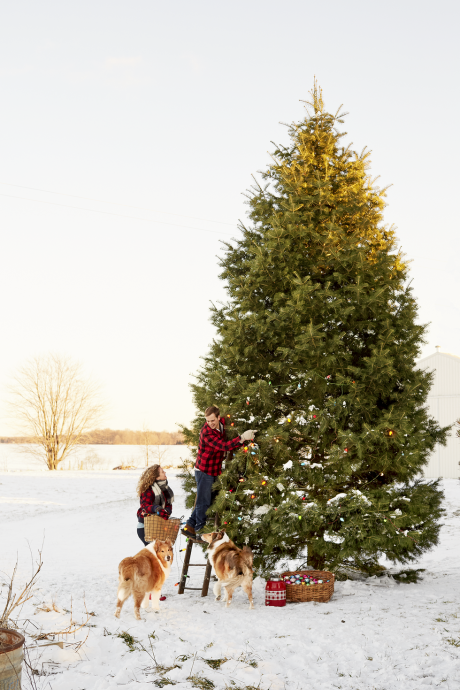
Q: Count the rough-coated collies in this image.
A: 2